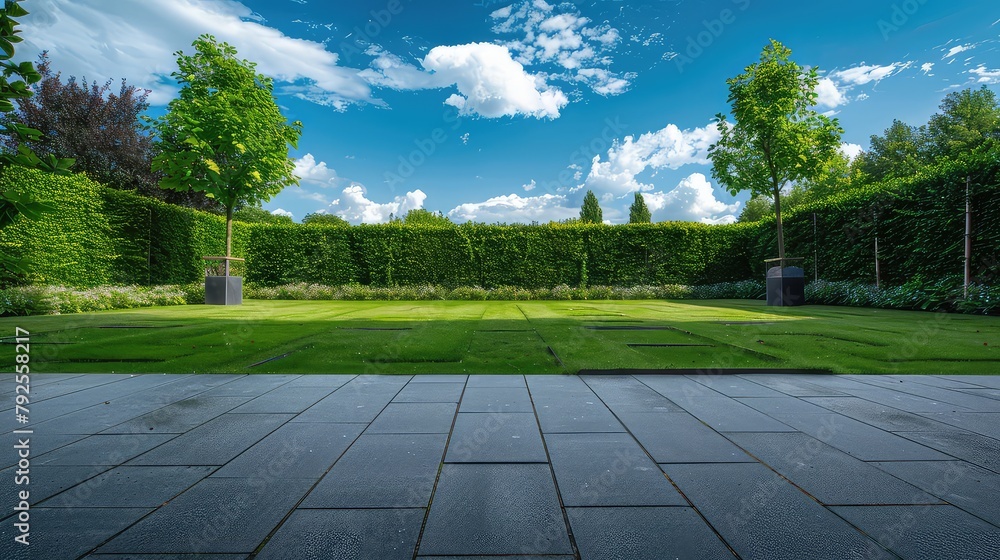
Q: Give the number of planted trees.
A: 2